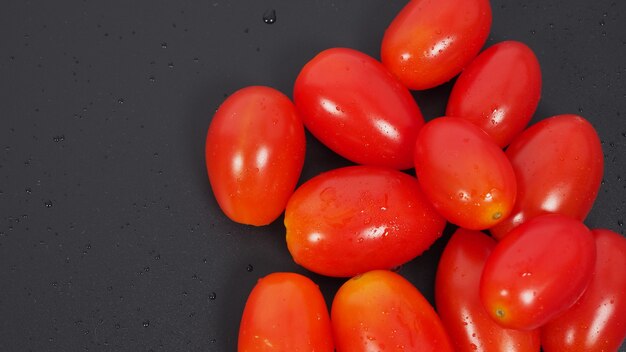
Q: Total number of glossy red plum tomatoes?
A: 12